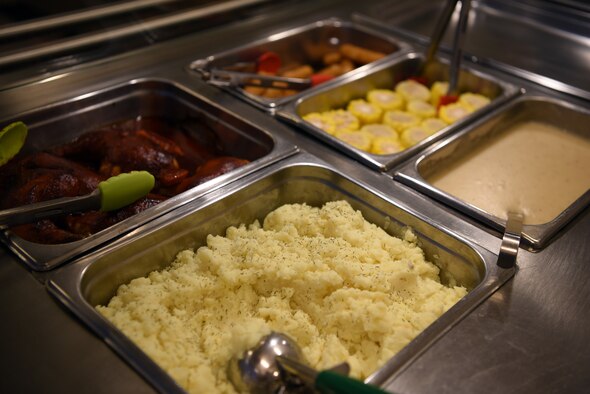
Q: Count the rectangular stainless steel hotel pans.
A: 5